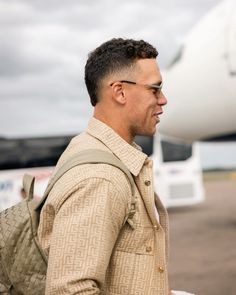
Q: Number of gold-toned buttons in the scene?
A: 4